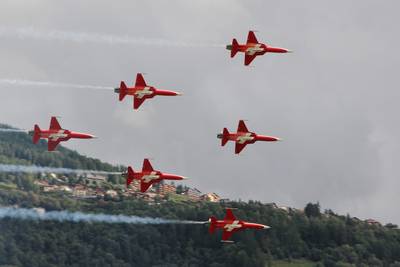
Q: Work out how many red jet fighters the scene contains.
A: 6